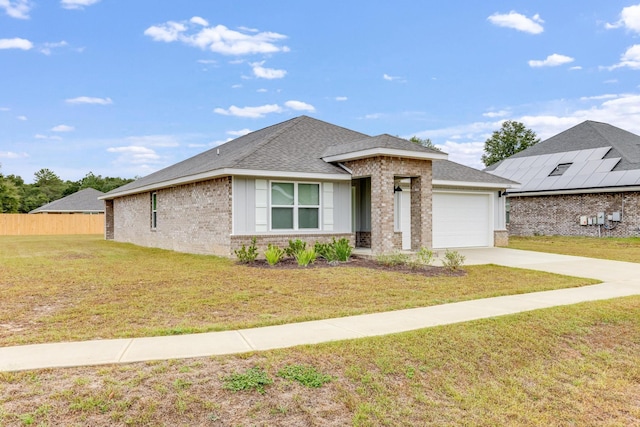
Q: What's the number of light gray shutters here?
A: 2